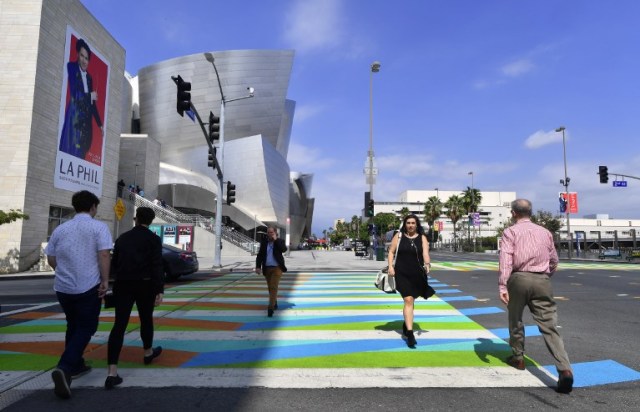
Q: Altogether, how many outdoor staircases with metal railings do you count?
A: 1